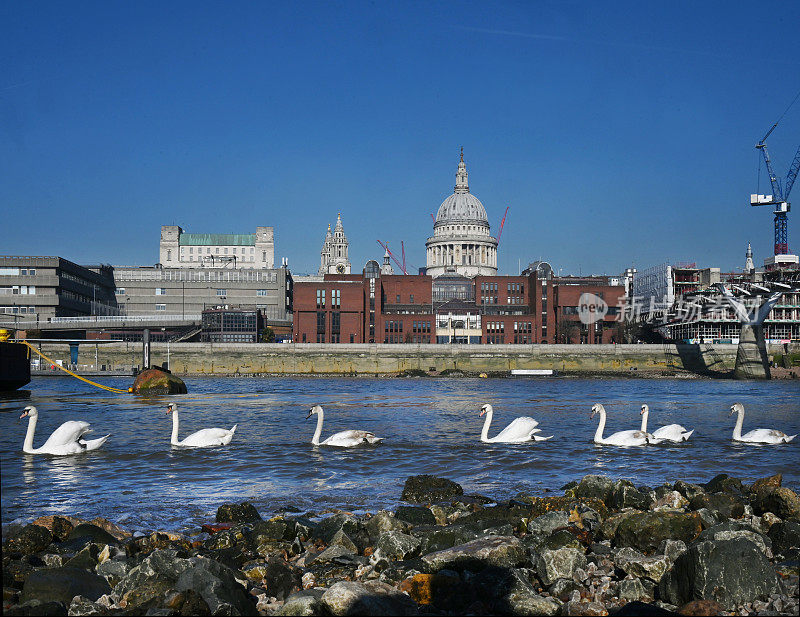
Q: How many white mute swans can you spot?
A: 7